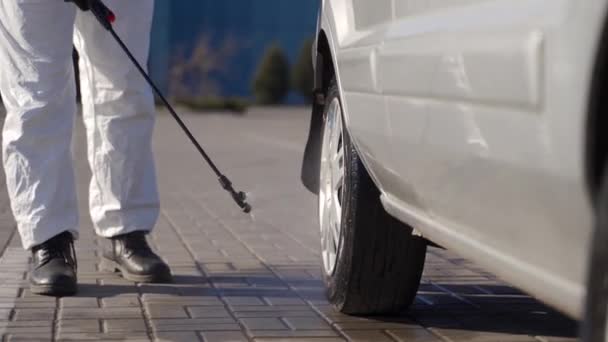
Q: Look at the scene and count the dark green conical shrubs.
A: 2